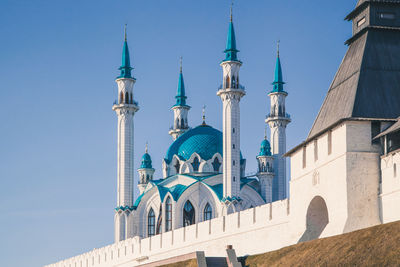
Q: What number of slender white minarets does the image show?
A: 4